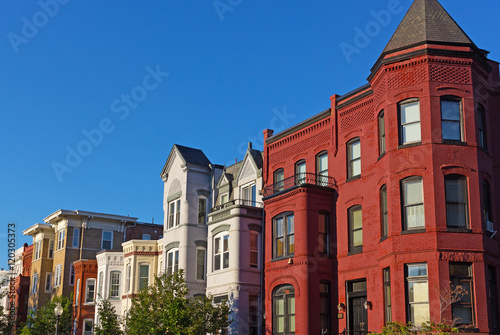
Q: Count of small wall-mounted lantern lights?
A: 2